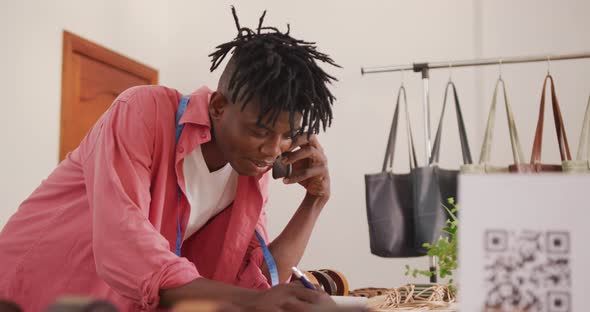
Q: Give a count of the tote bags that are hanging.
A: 5